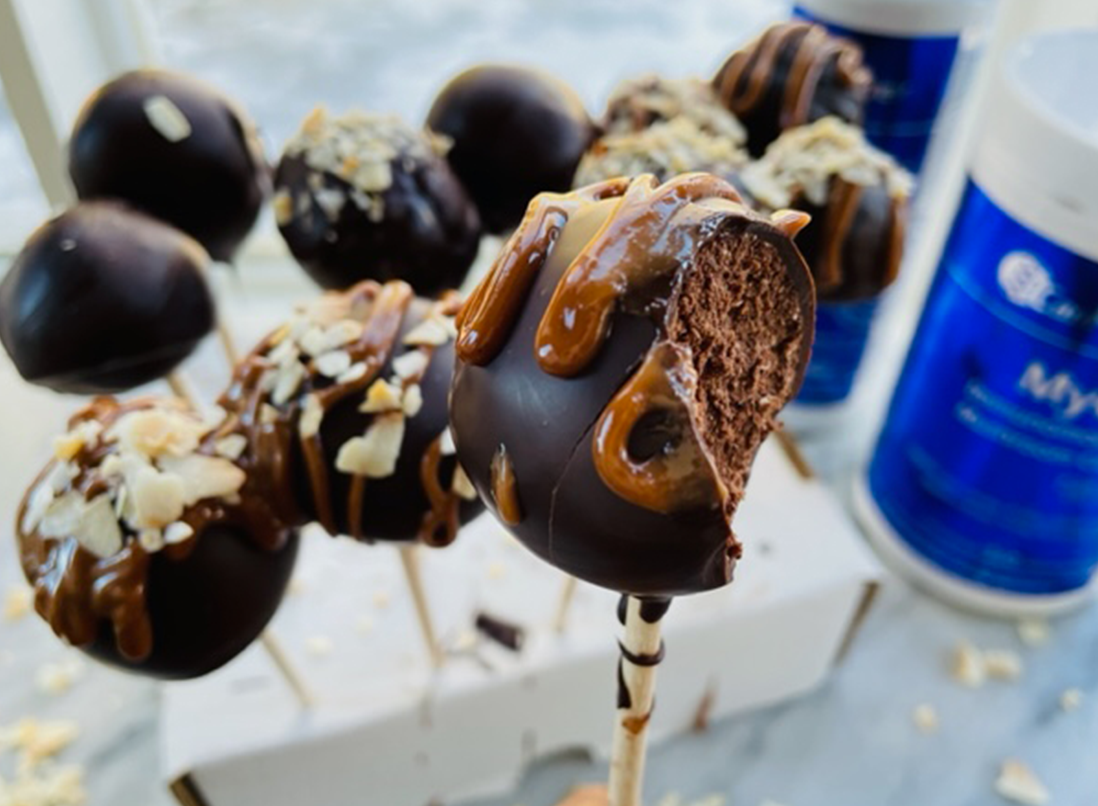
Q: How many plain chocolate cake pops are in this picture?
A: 3